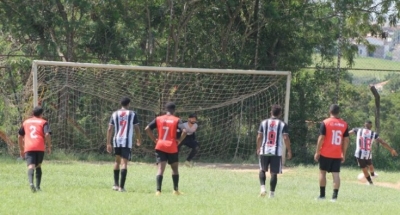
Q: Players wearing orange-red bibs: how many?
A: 3